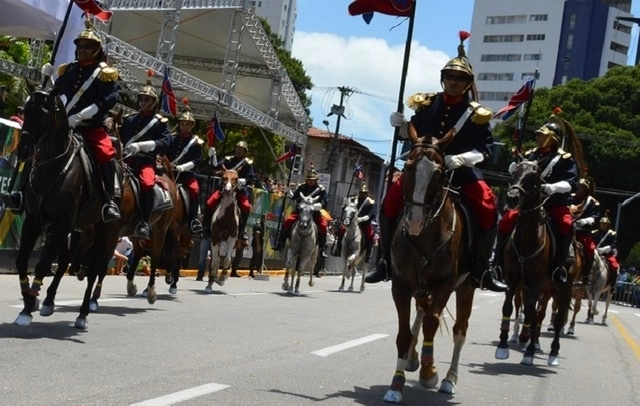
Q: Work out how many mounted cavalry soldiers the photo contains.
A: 10